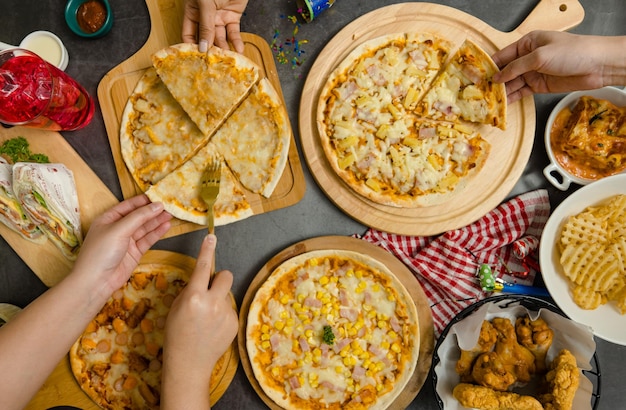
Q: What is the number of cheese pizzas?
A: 1